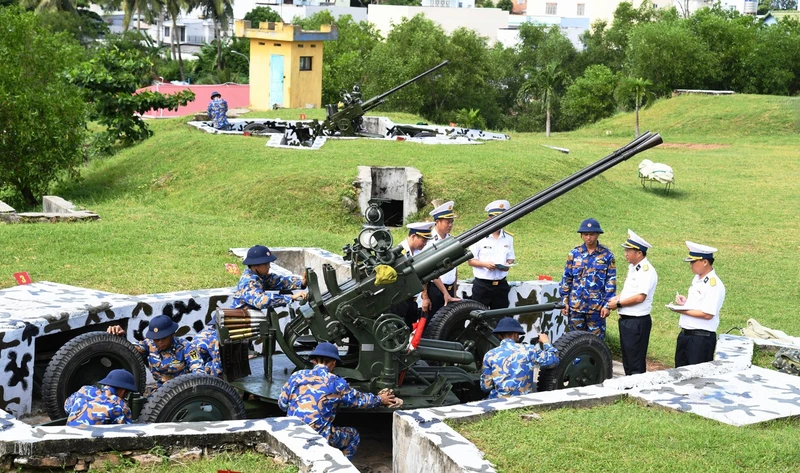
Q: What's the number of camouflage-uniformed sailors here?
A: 8